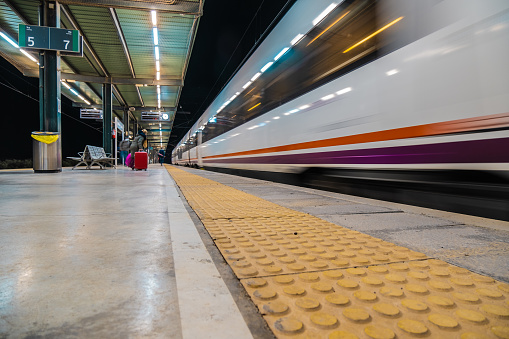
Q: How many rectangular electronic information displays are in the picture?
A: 2